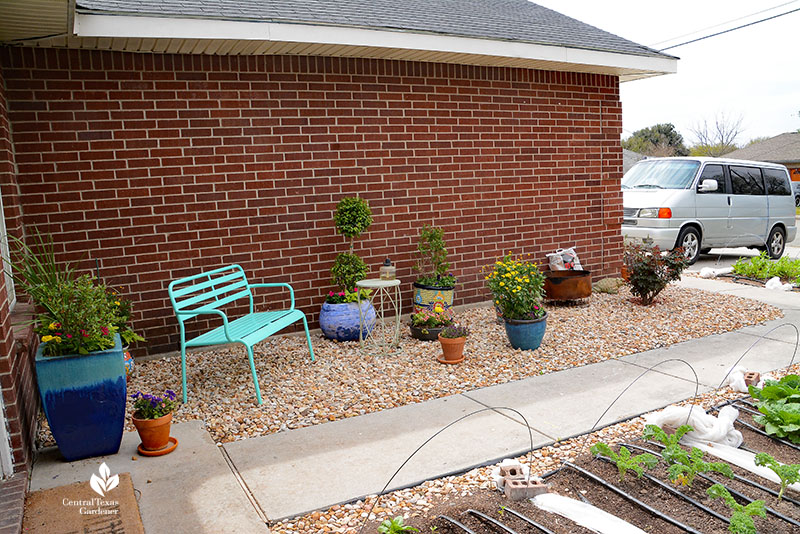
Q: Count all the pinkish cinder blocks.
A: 3